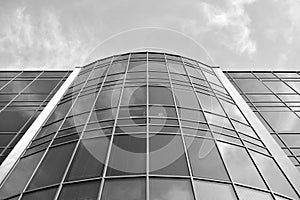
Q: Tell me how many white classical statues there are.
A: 0